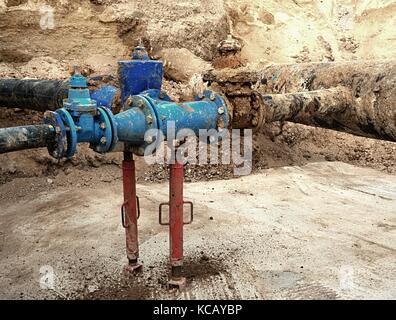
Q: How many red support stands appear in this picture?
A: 2